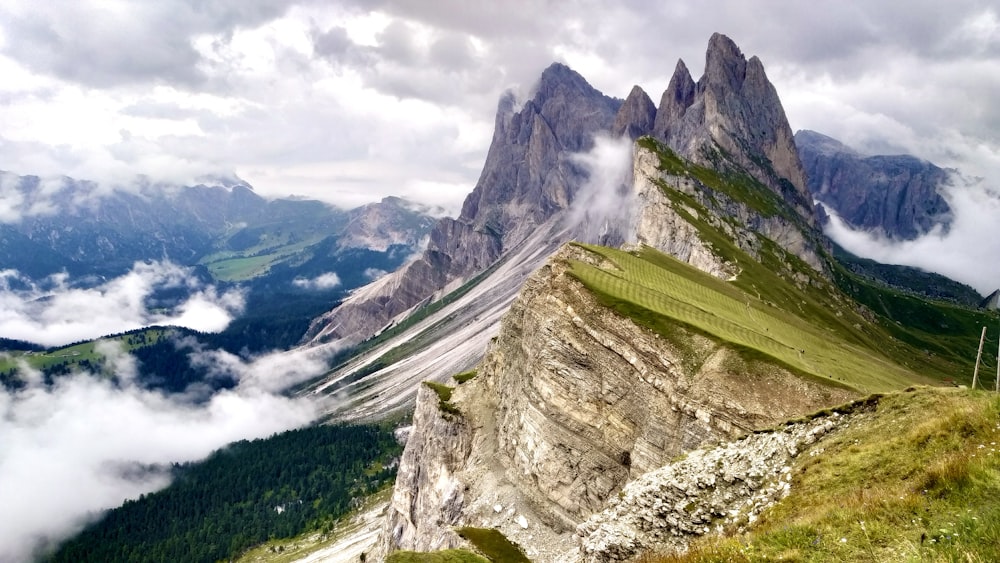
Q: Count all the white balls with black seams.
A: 0